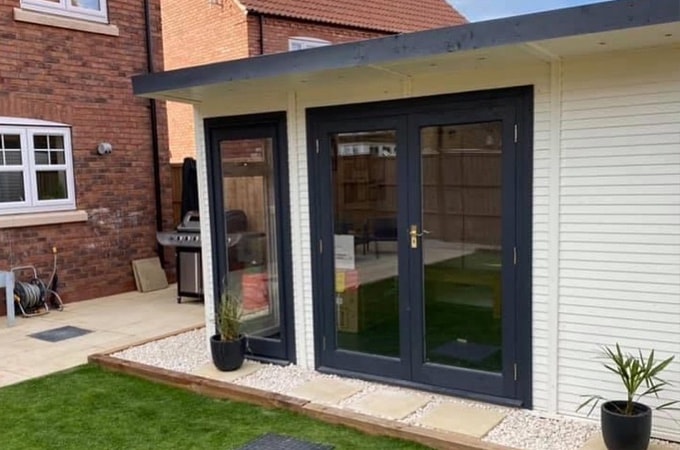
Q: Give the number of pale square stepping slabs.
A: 5